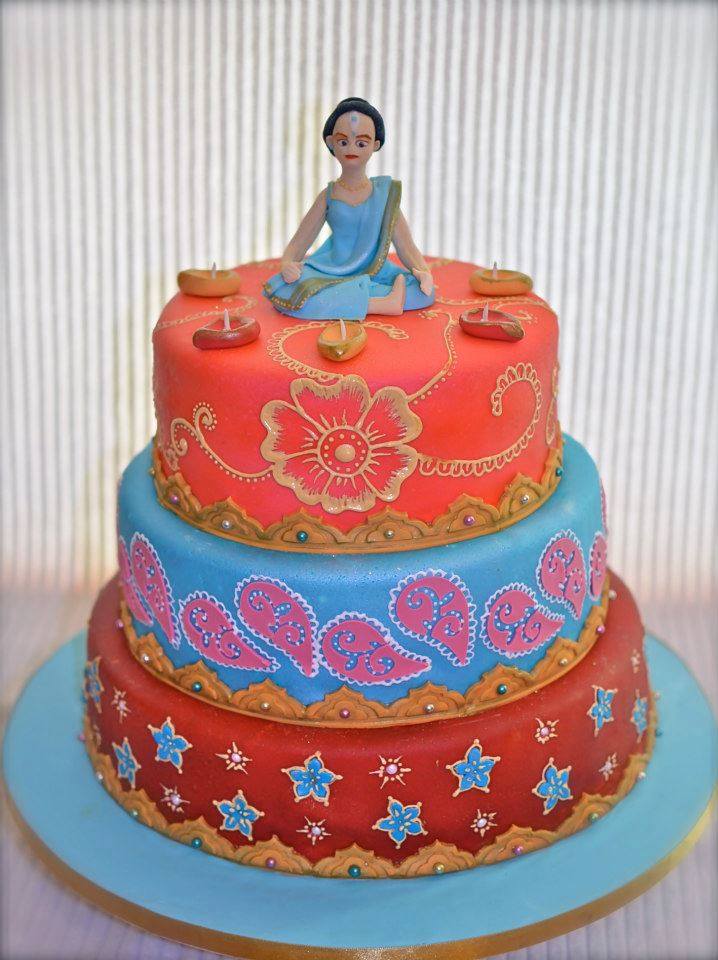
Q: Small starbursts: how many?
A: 9